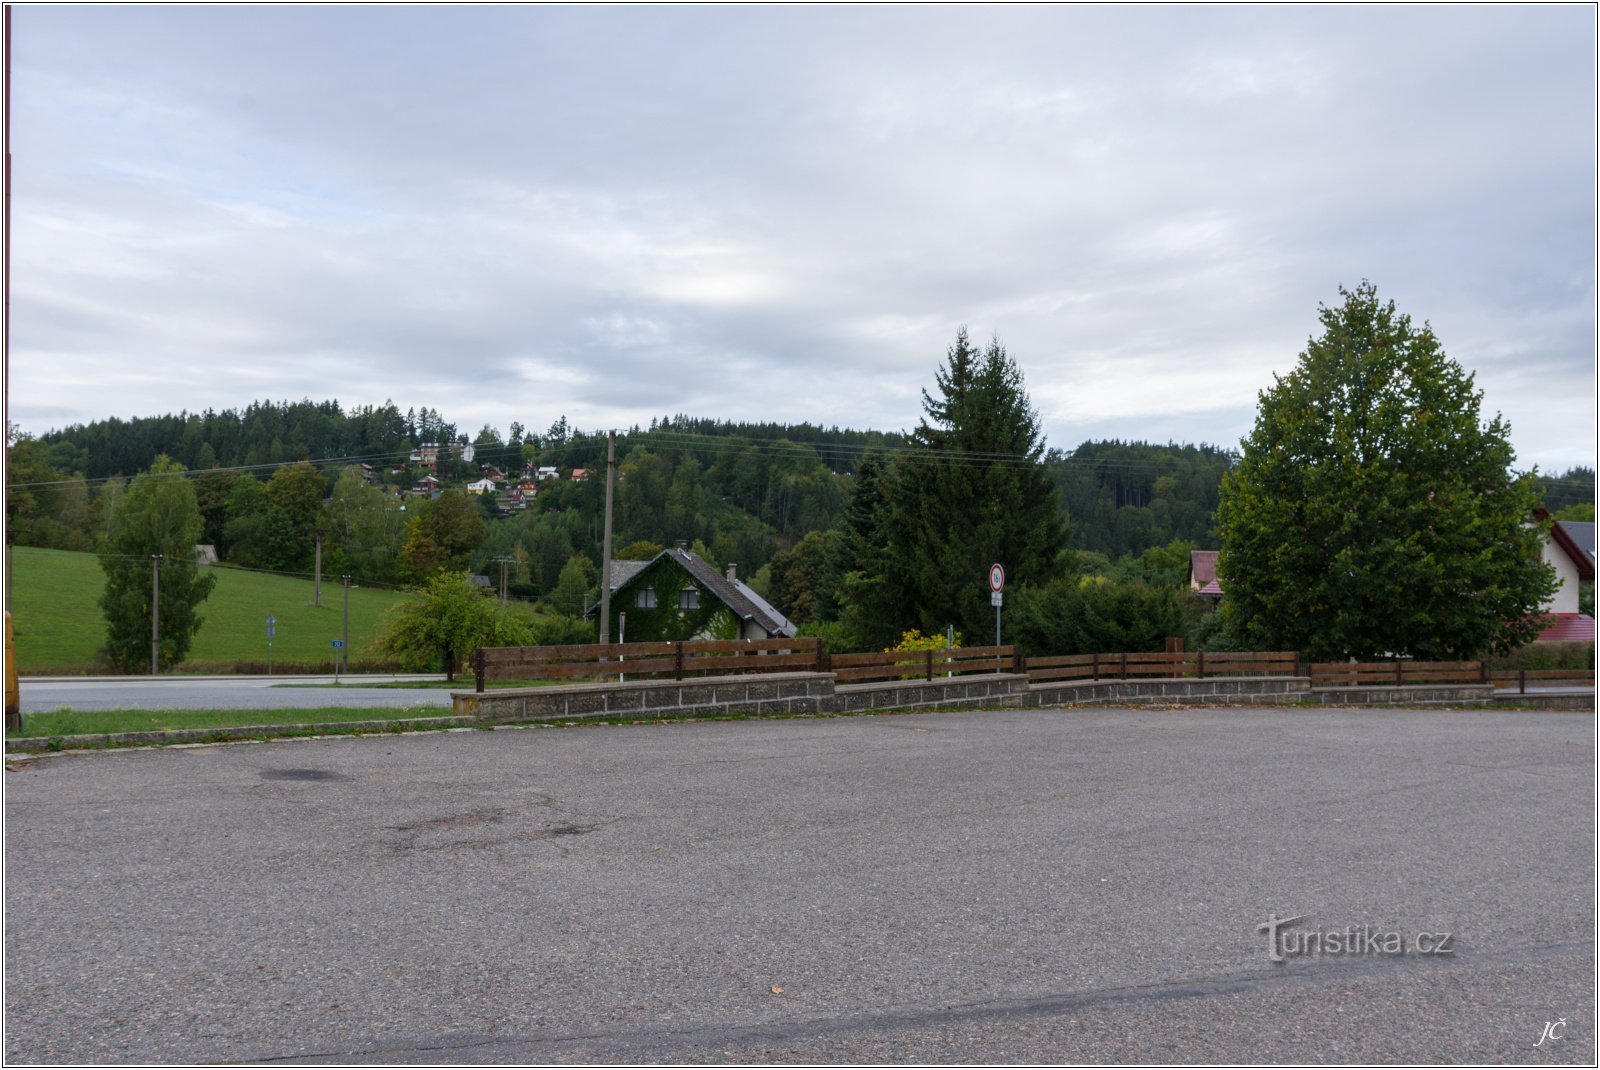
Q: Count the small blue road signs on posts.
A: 2